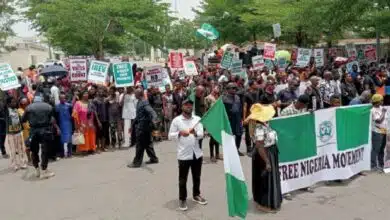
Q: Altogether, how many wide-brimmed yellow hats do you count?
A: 1